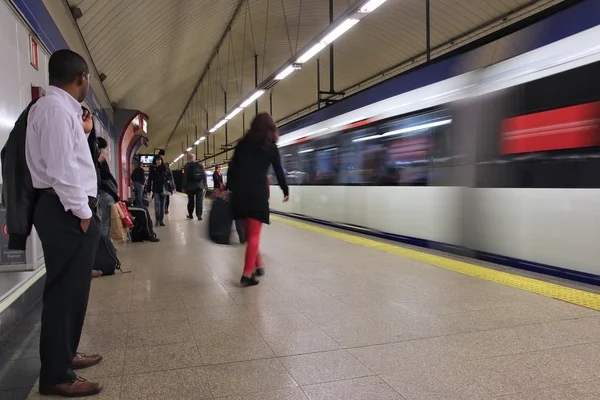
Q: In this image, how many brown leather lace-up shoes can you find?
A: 2